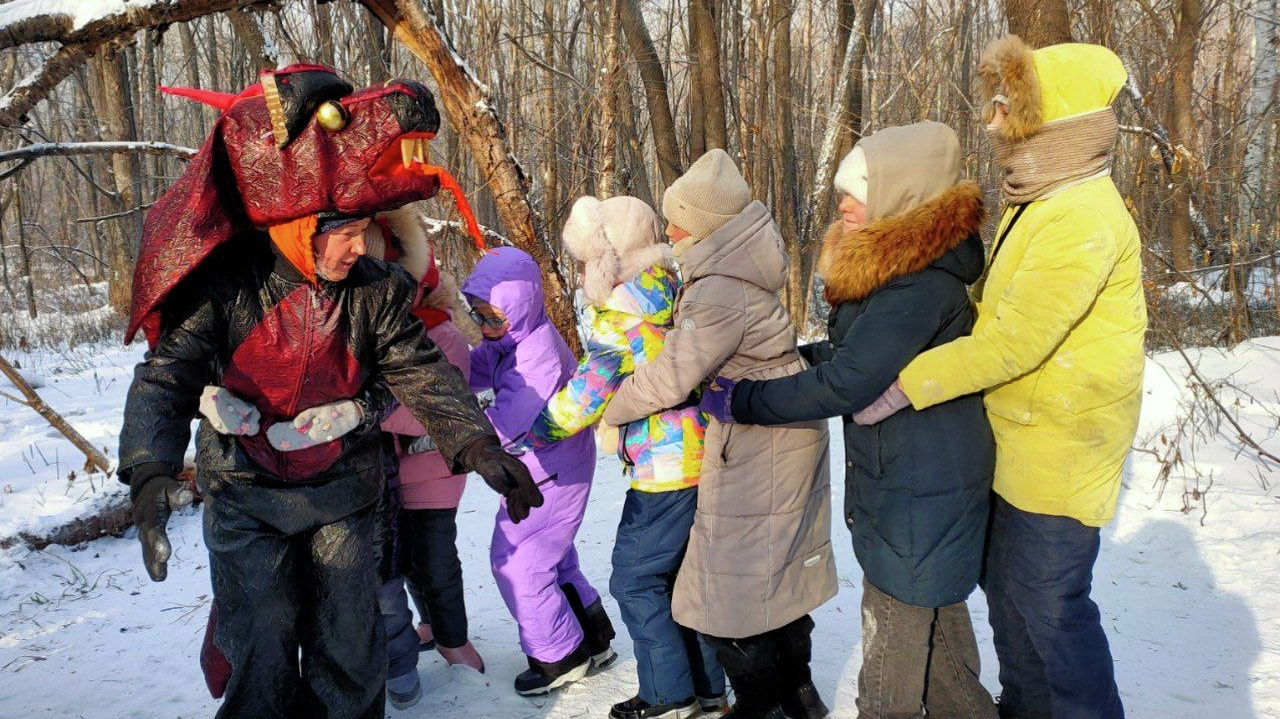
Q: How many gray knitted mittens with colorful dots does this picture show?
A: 2